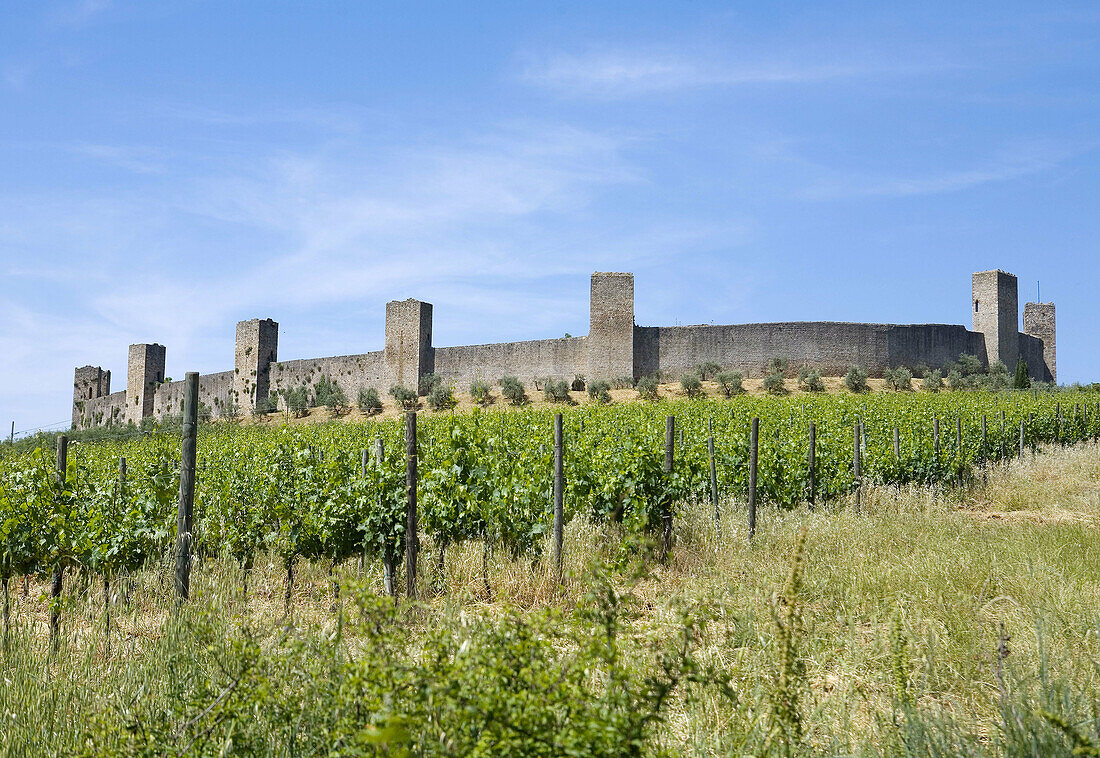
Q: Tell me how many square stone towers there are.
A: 7